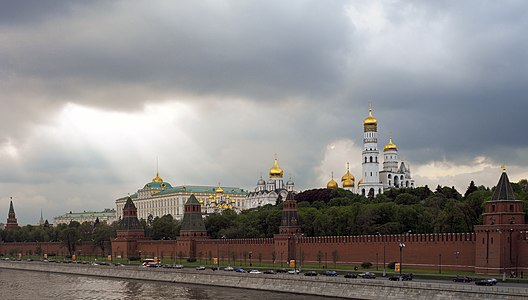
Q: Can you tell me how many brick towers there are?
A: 5